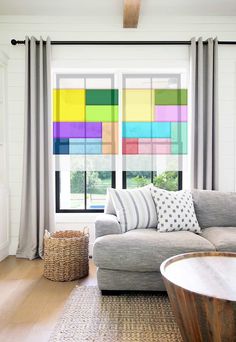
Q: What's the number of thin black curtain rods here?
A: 1